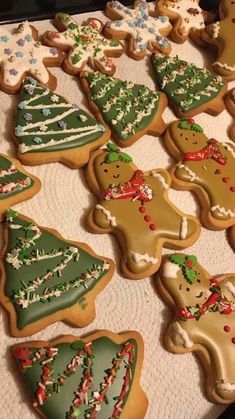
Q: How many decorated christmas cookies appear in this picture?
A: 14